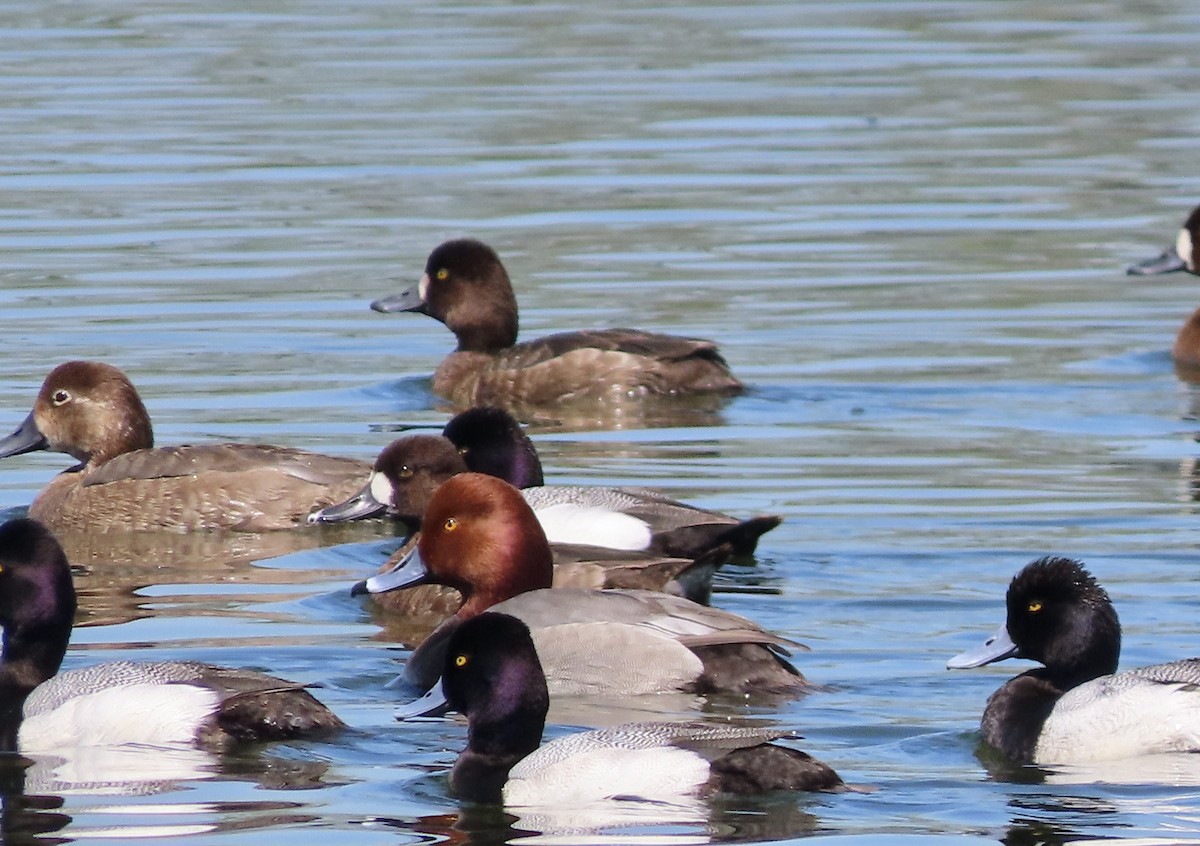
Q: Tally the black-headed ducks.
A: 4